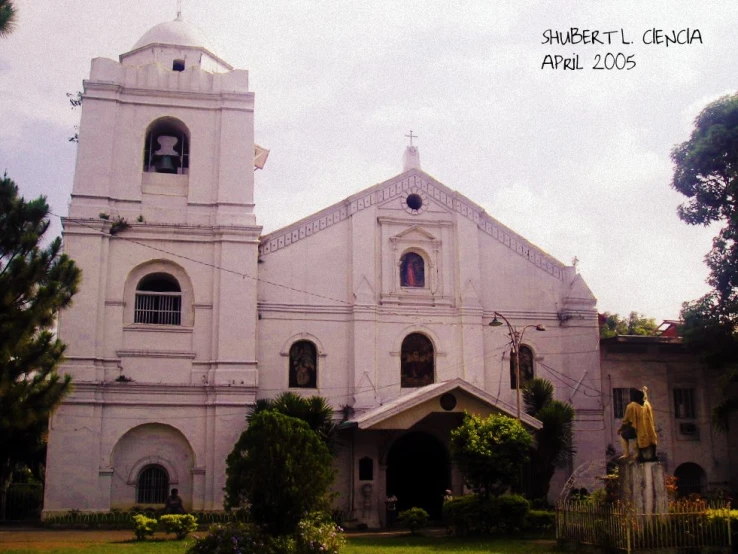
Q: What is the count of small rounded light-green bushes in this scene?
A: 2